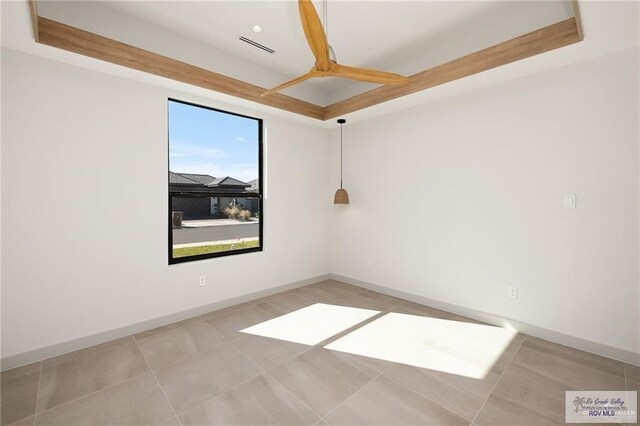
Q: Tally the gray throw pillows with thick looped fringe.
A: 0